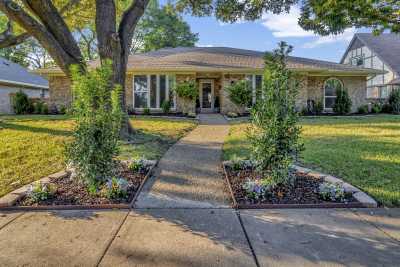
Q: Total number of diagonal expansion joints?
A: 4